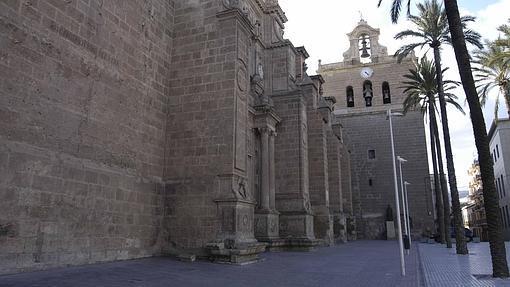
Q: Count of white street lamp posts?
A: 3